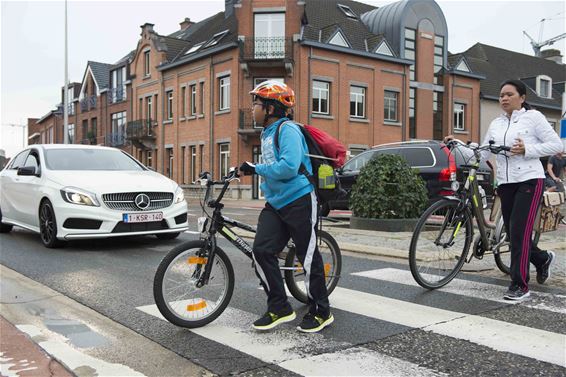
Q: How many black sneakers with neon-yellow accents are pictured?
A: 2